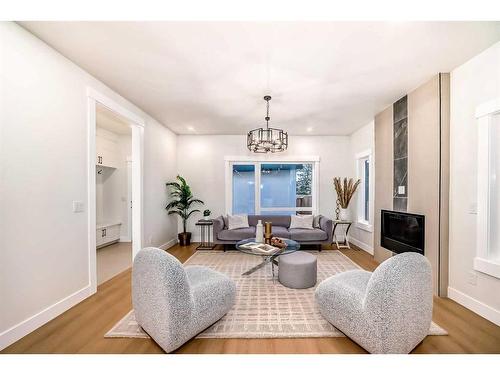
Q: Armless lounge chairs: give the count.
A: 2